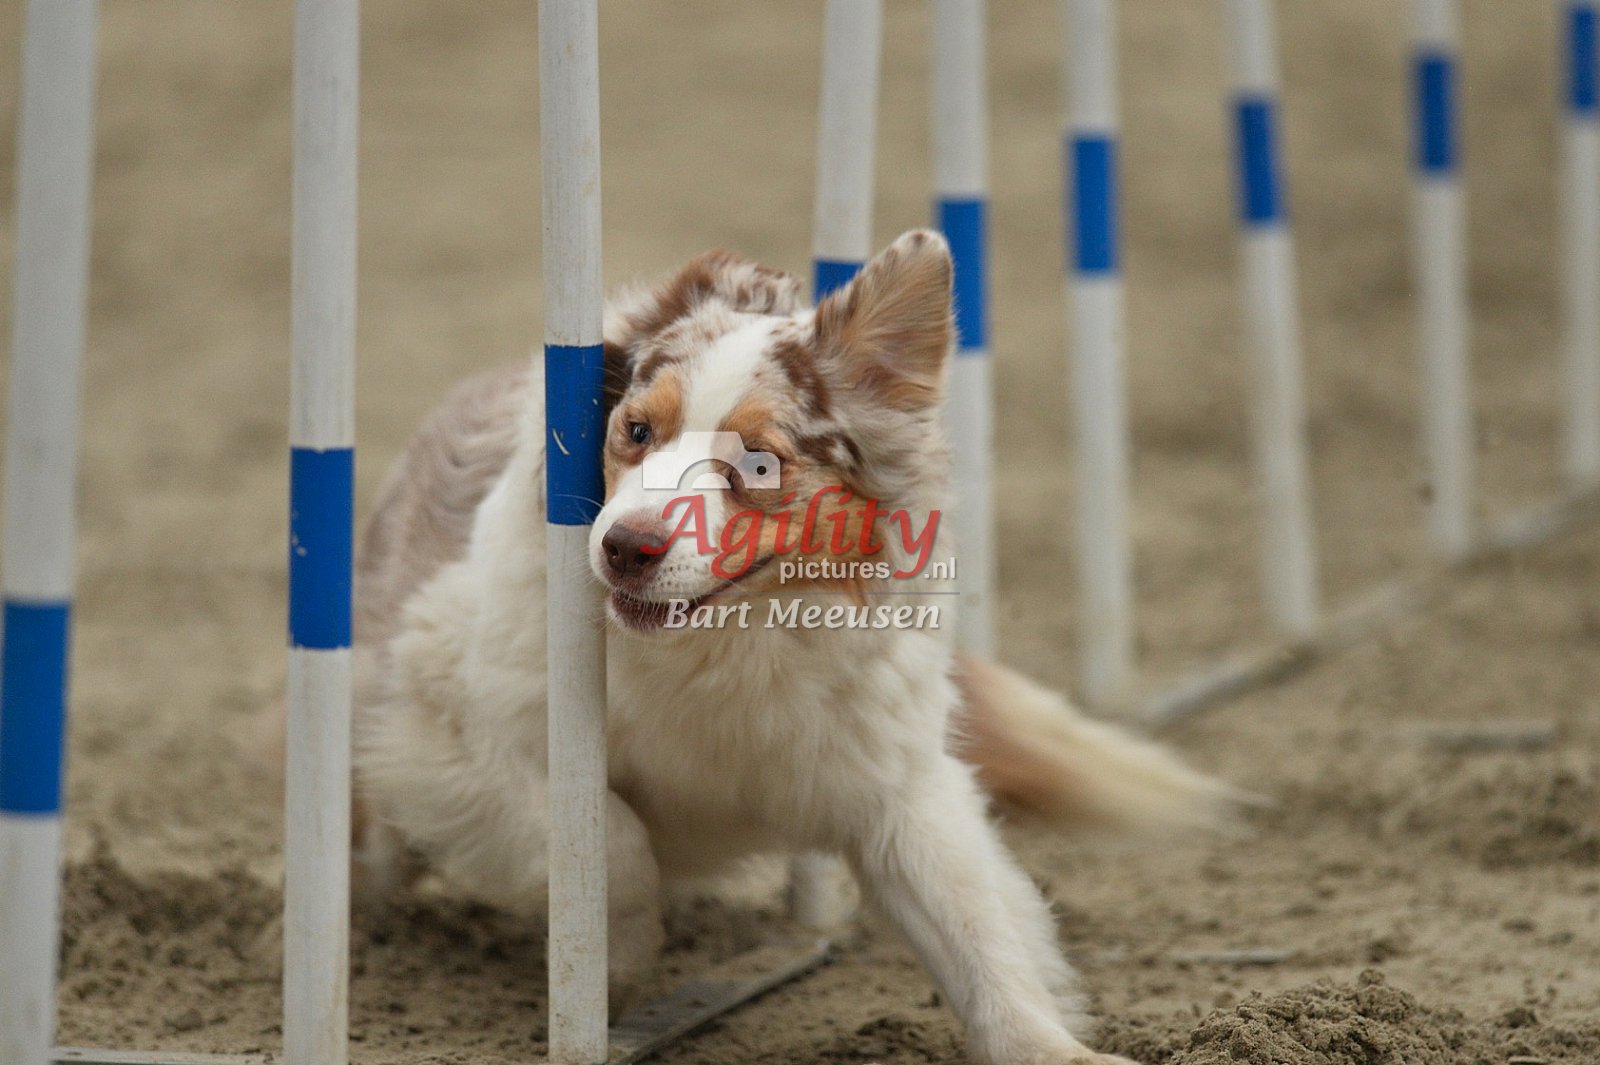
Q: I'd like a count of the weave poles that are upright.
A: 9